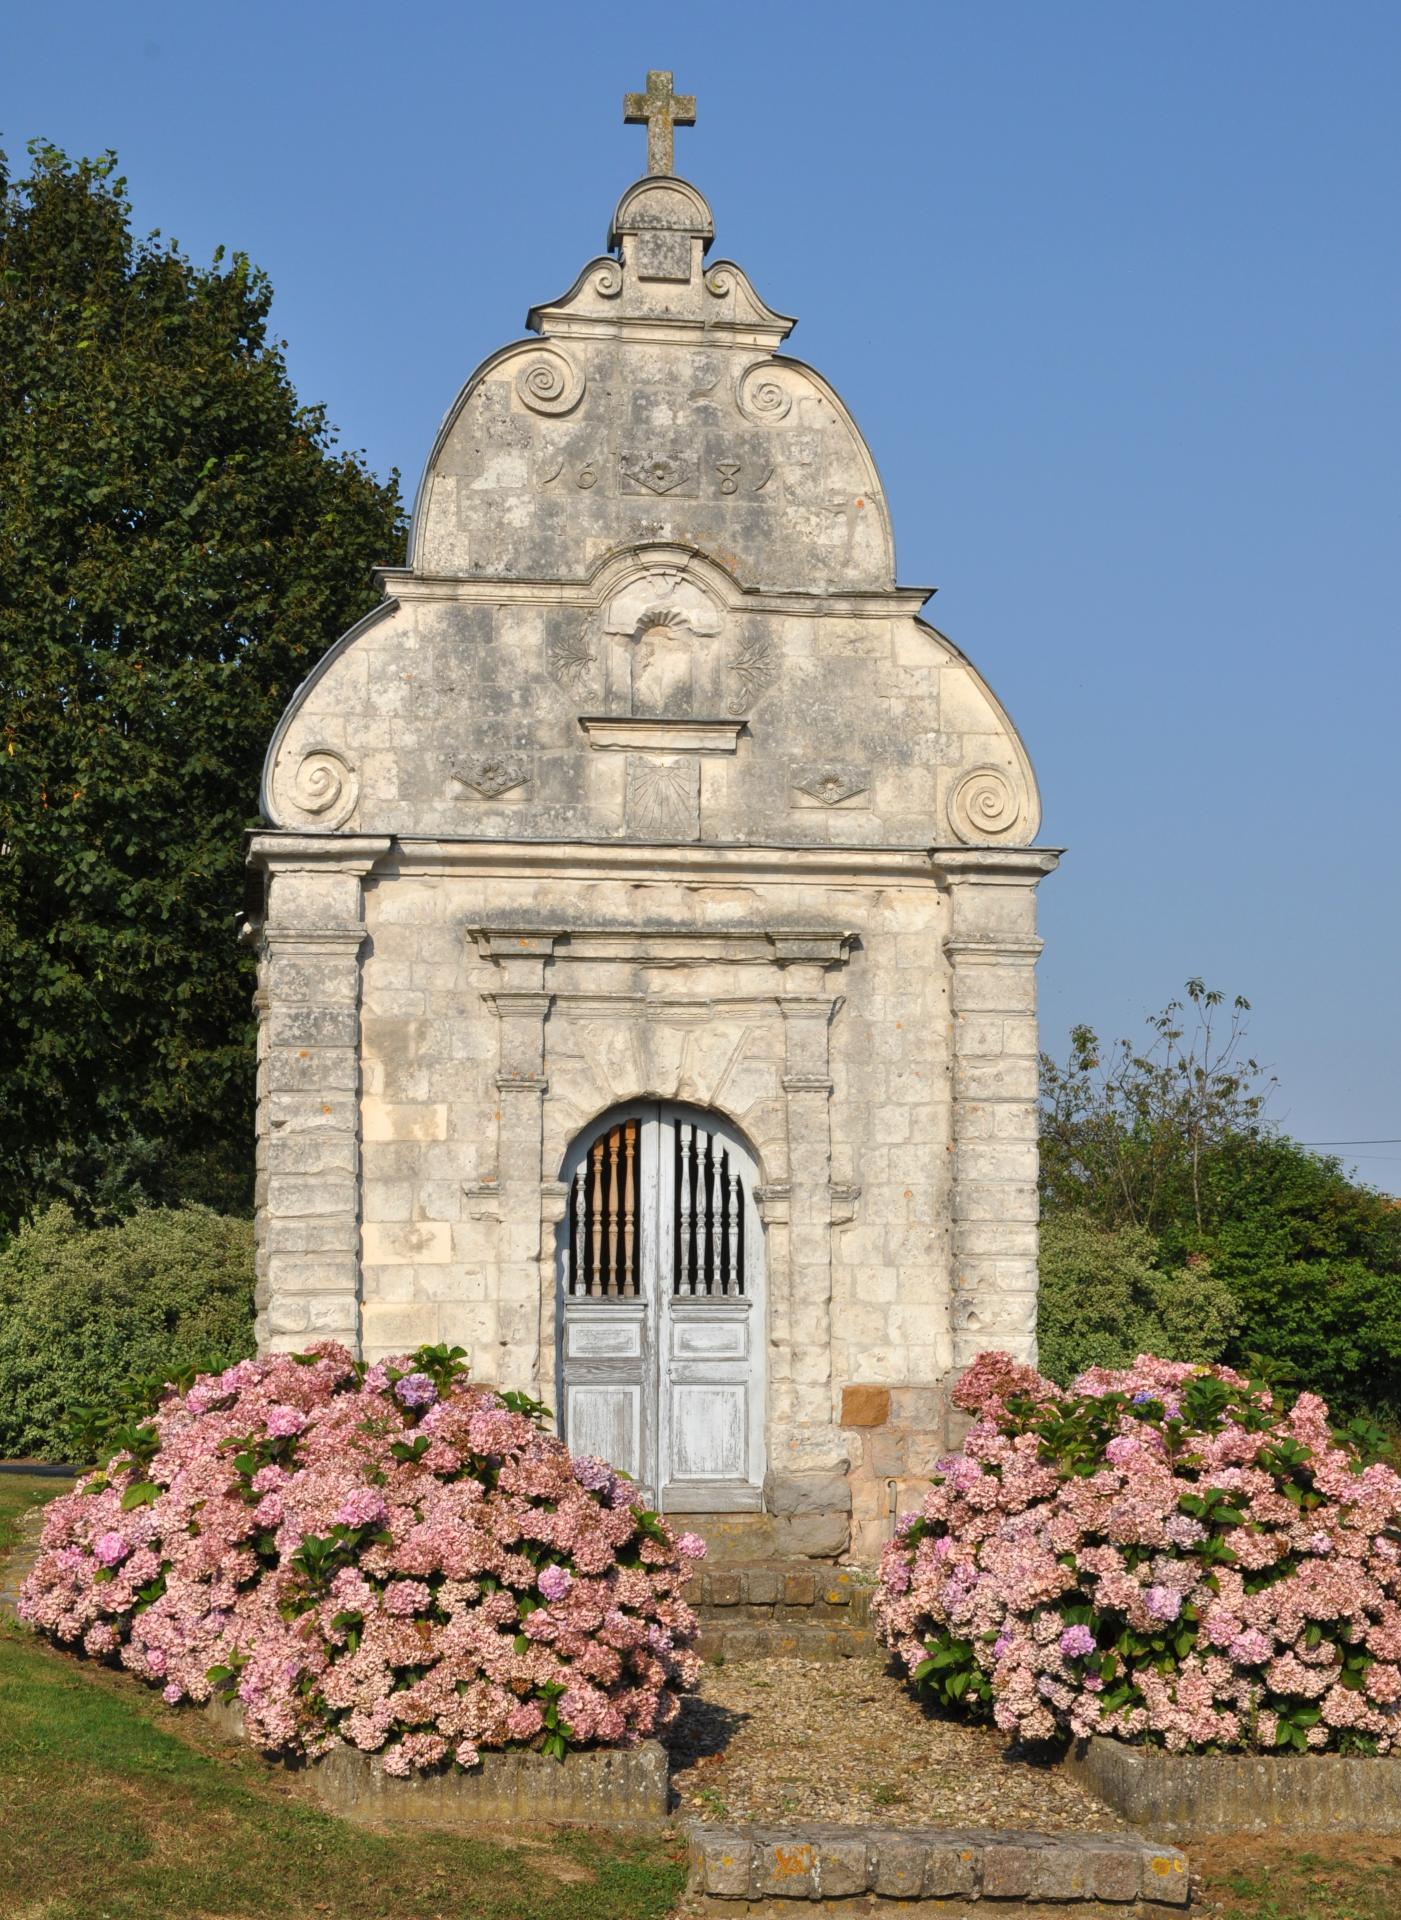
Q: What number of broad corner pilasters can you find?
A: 2